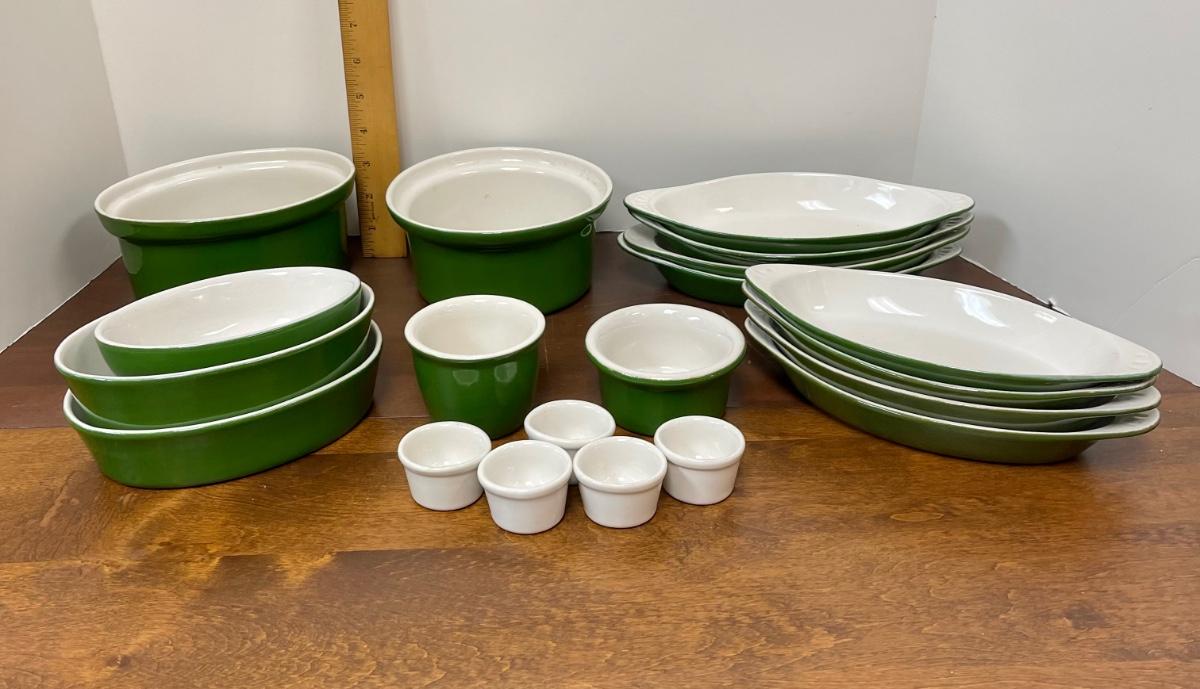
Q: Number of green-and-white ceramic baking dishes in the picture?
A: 15